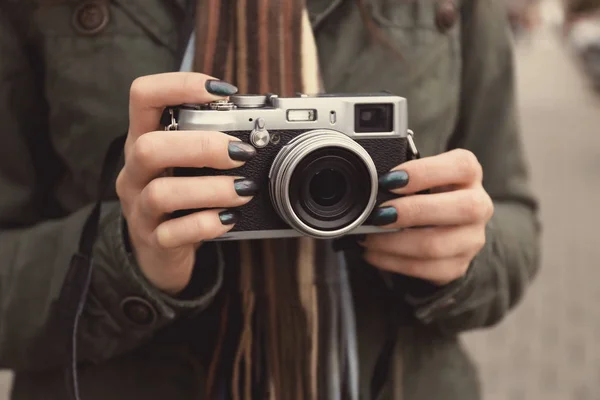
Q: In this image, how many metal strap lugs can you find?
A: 2